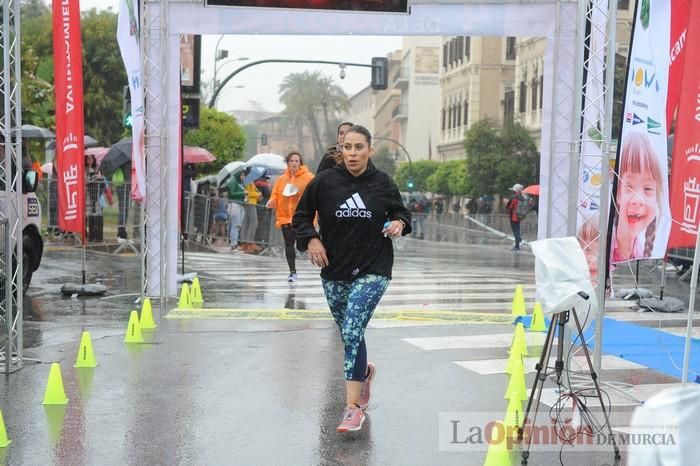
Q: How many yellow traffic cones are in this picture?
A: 14